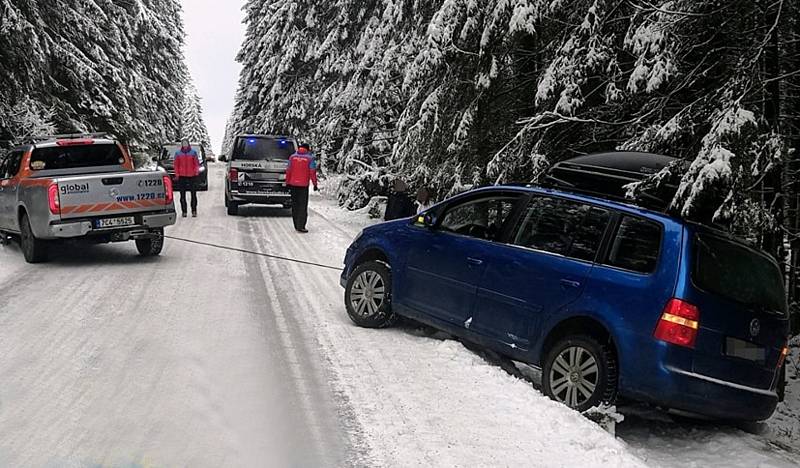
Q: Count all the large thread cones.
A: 0